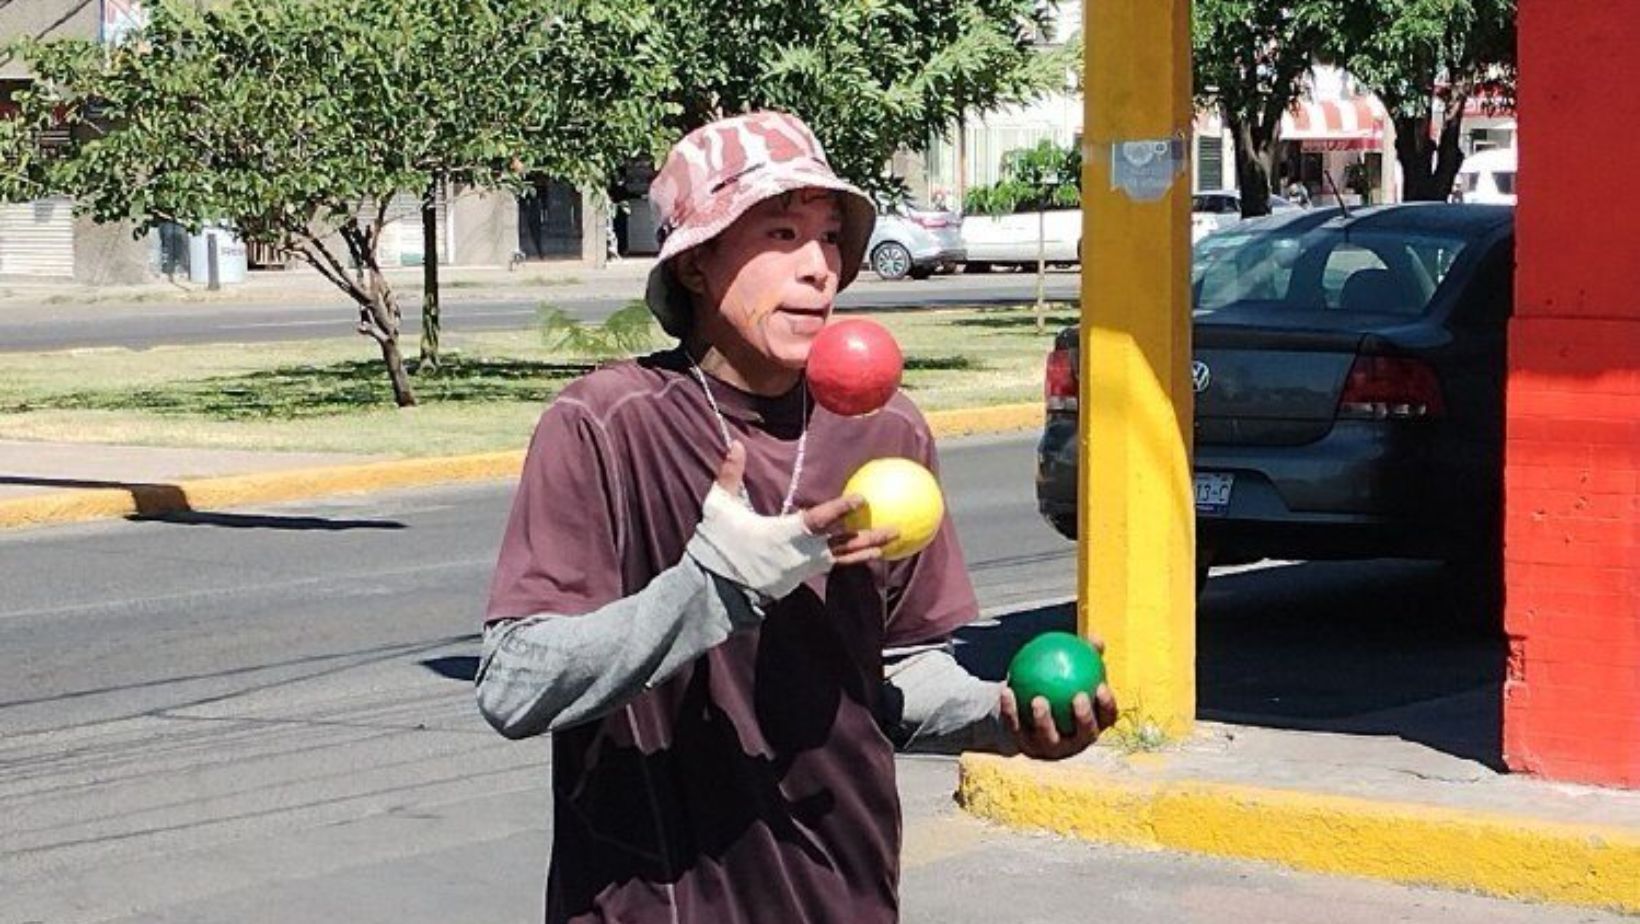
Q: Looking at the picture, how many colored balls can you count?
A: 3